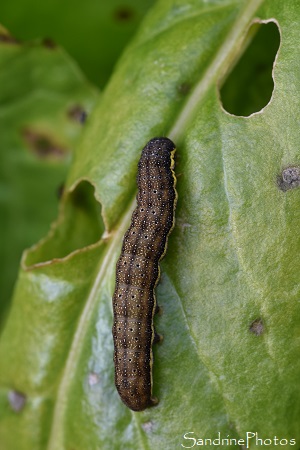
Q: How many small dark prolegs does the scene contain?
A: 3